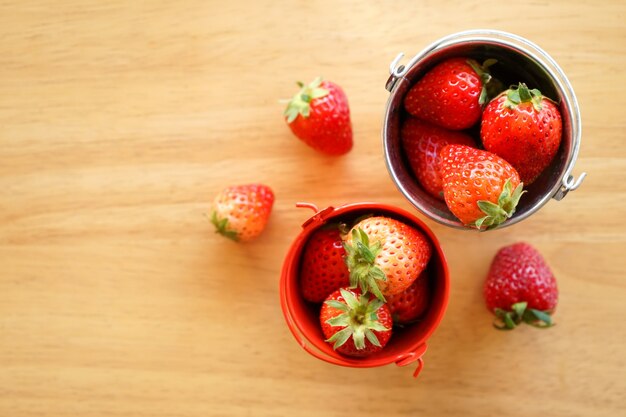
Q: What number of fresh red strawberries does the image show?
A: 11